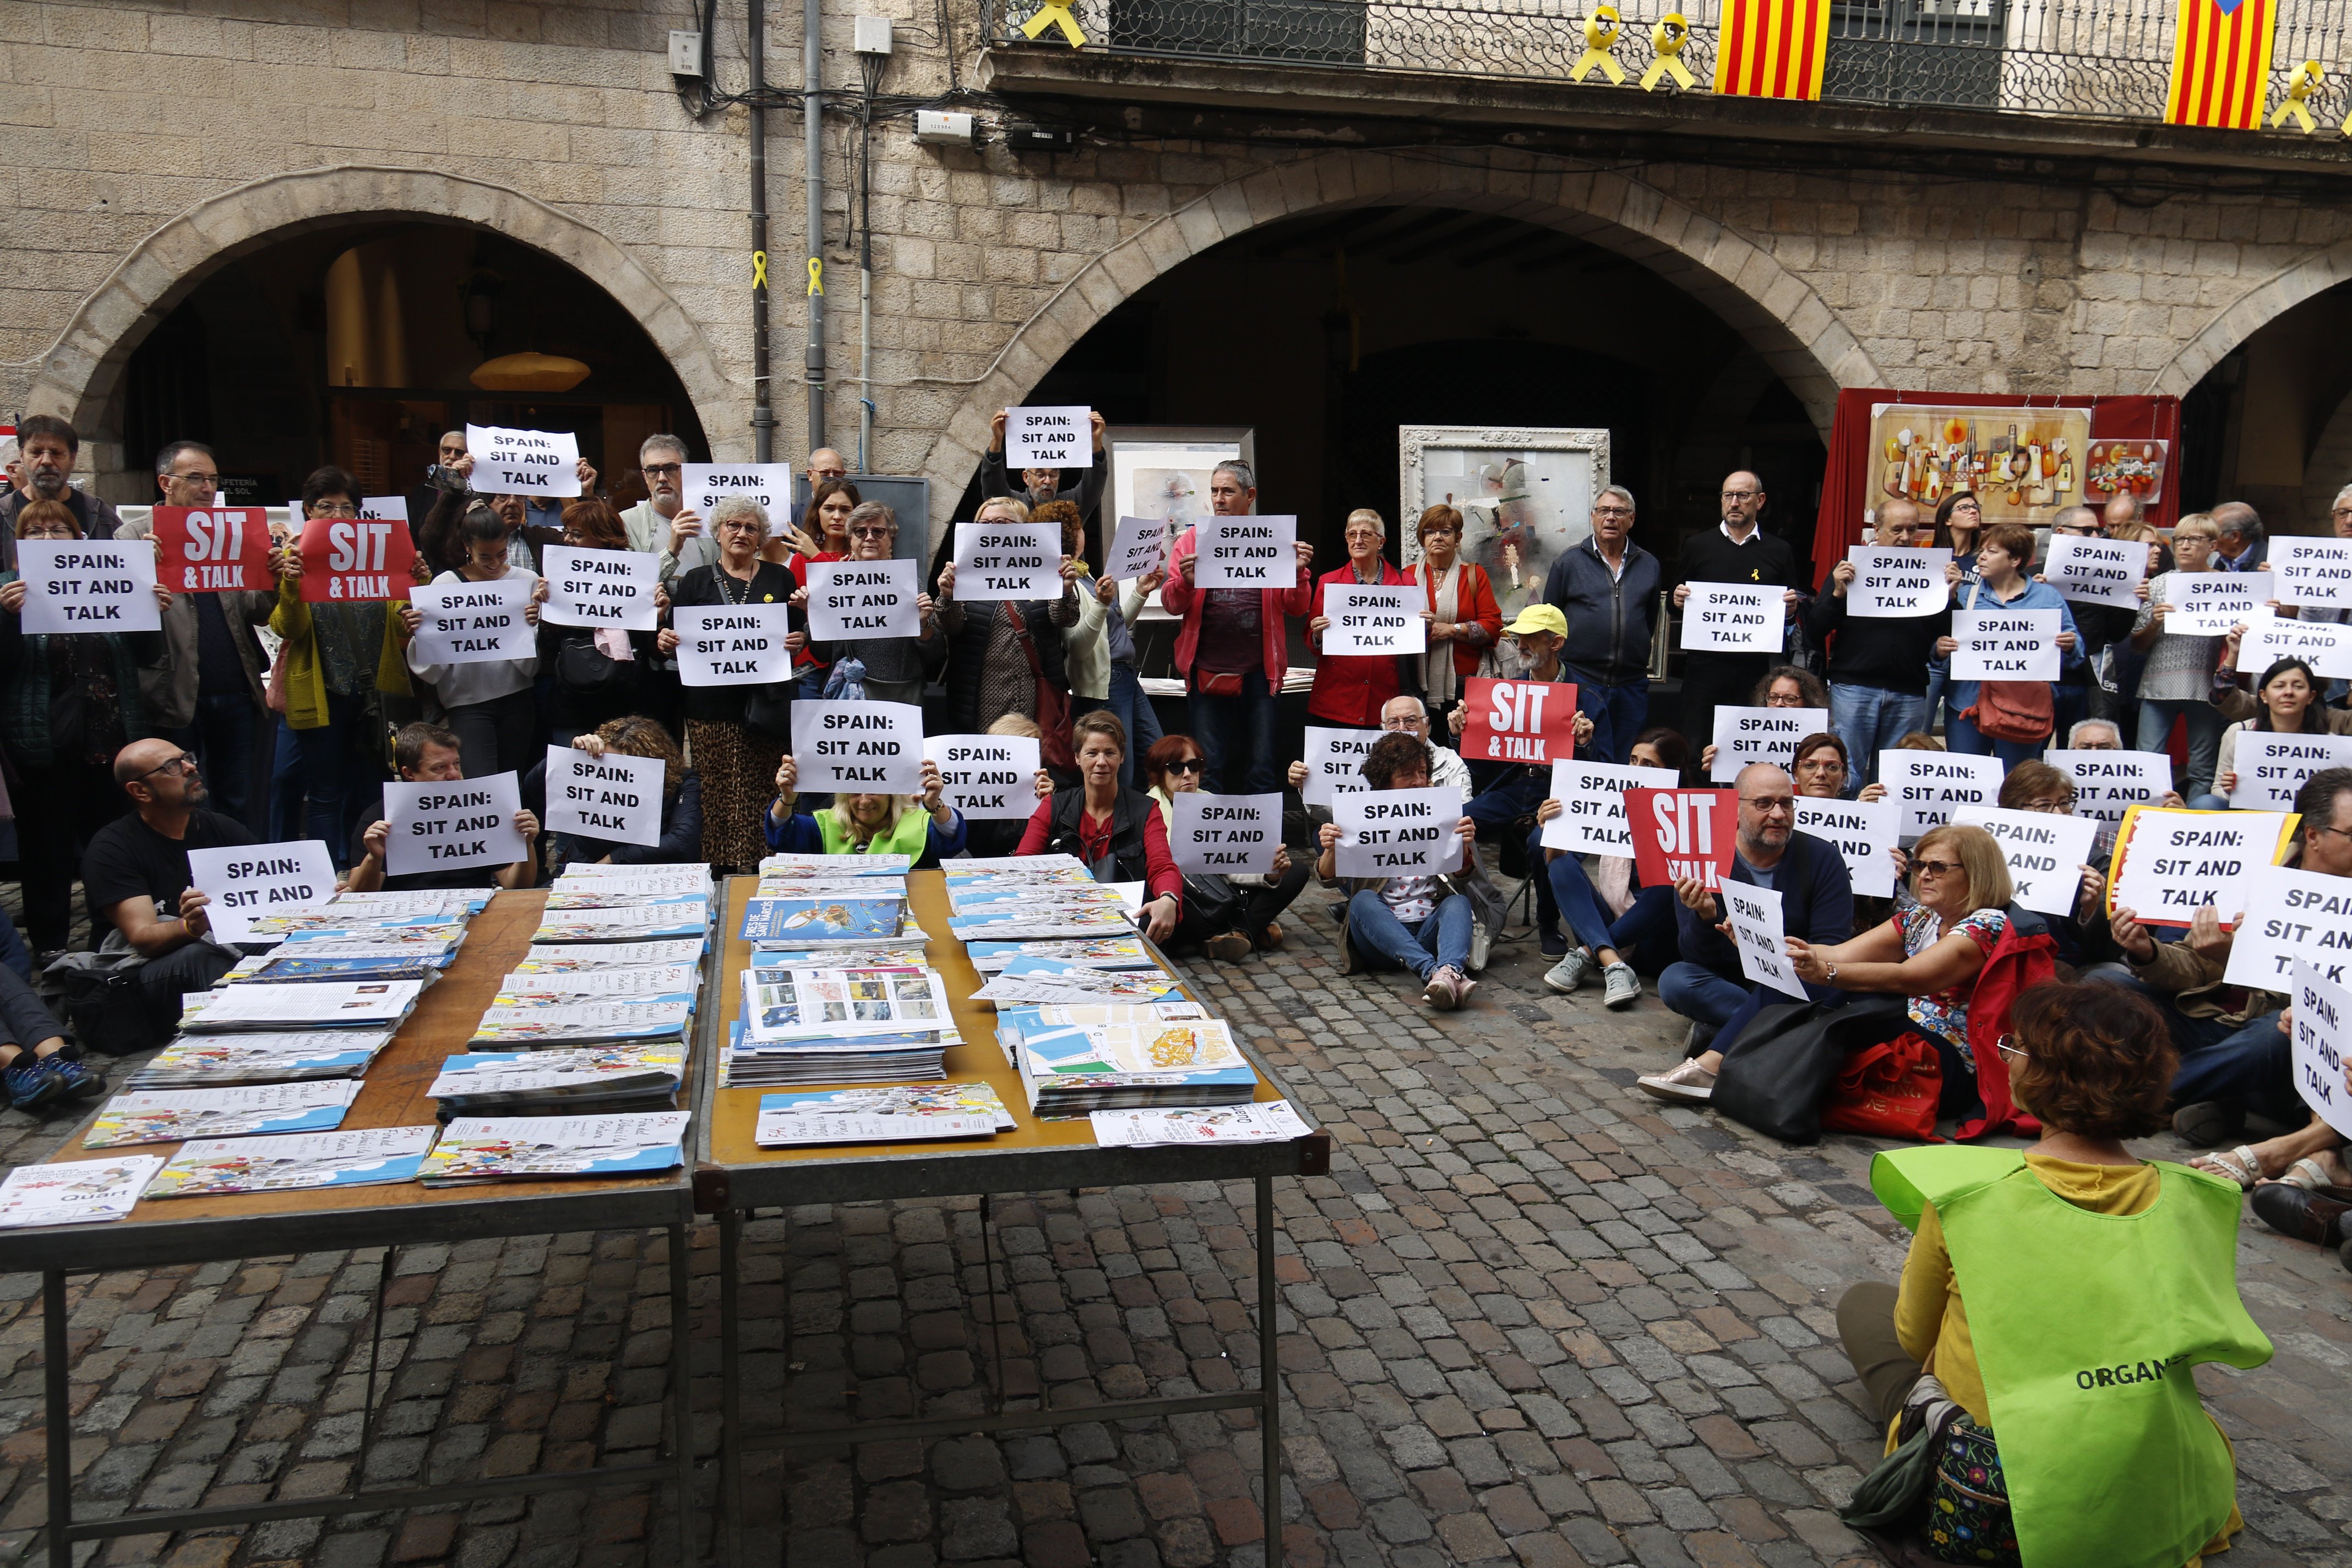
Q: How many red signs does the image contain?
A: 4